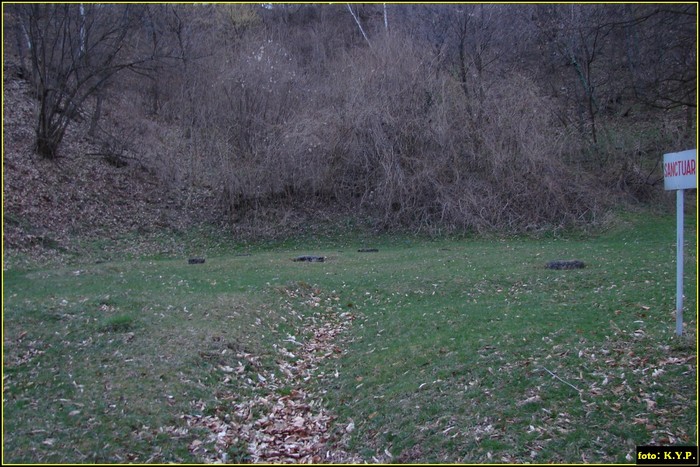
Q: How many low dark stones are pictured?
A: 4